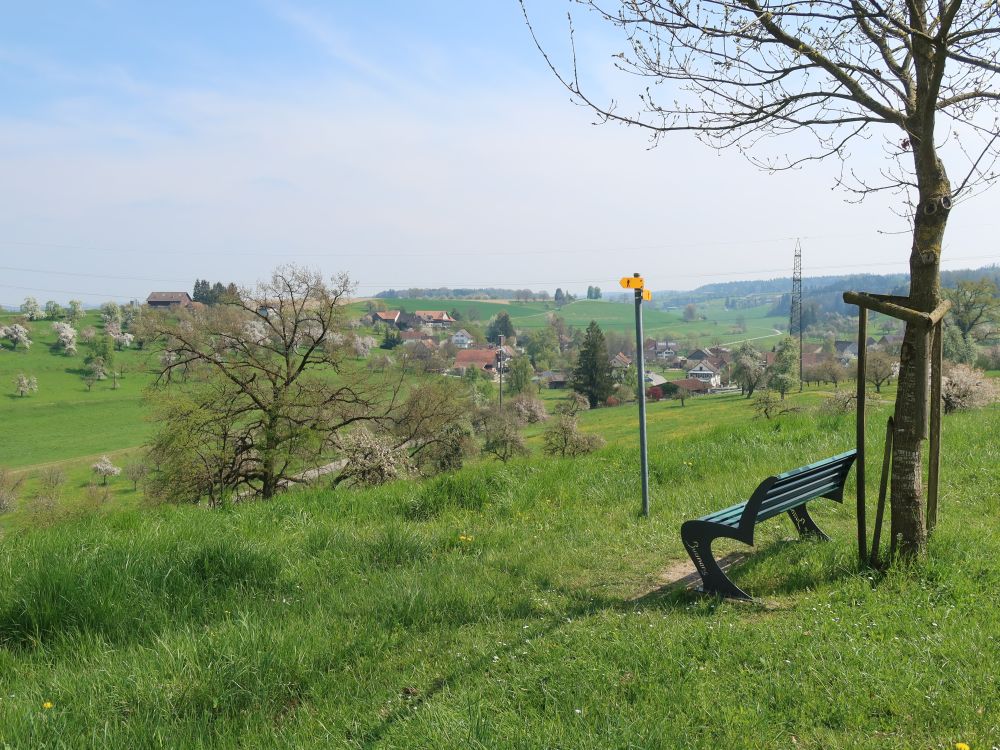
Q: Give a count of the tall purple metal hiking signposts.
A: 0